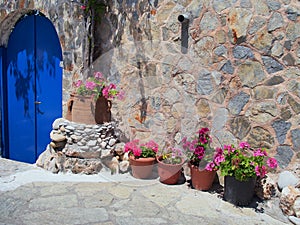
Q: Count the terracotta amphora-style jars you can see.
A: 1